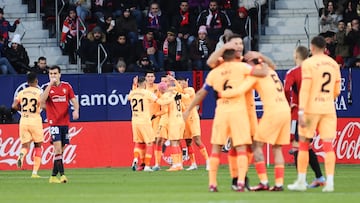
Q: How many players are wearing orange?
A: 10